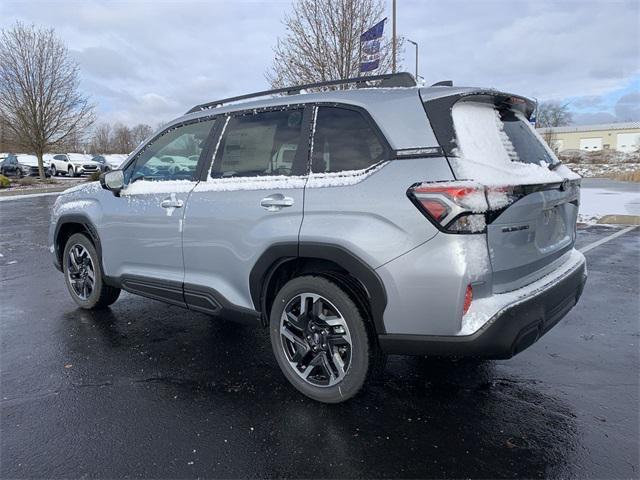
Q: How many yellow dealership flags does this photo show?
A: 0